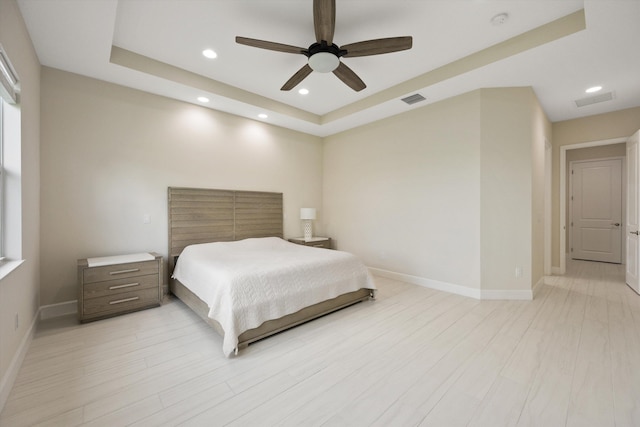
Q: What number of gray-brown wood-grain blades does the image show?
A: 5